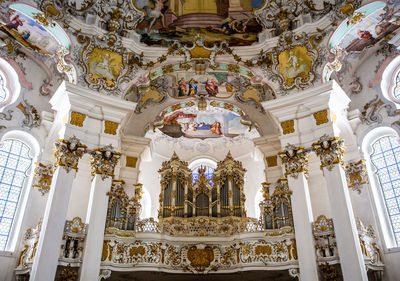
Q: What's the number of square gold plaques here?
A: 6